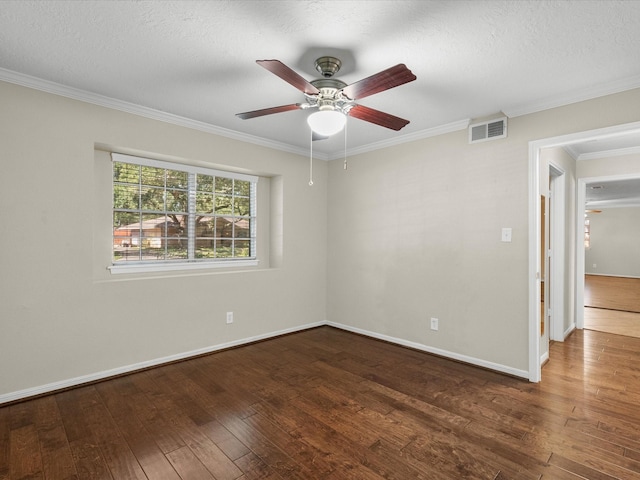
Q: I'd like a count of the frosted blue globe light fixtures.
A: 0